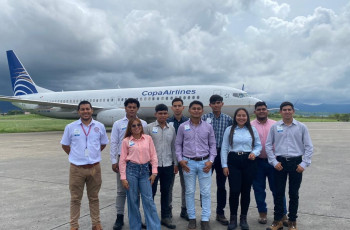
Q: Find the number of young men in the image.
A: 8